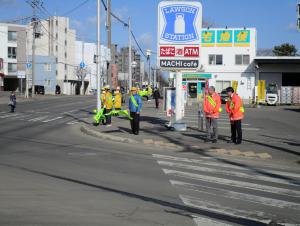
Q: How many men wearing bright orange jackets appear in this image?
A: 2